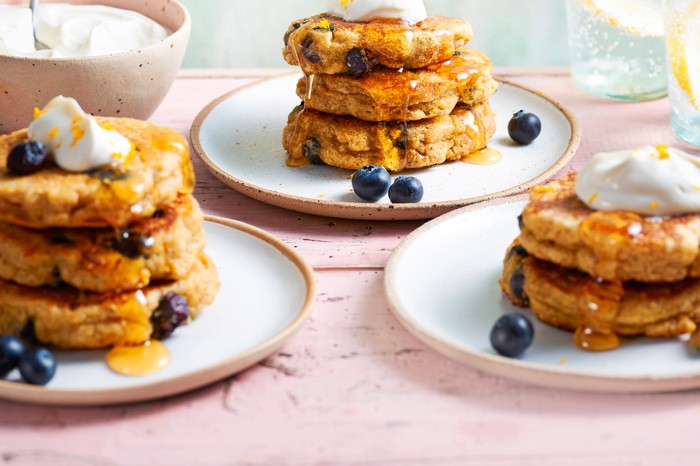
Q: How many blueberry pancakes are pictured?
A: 8